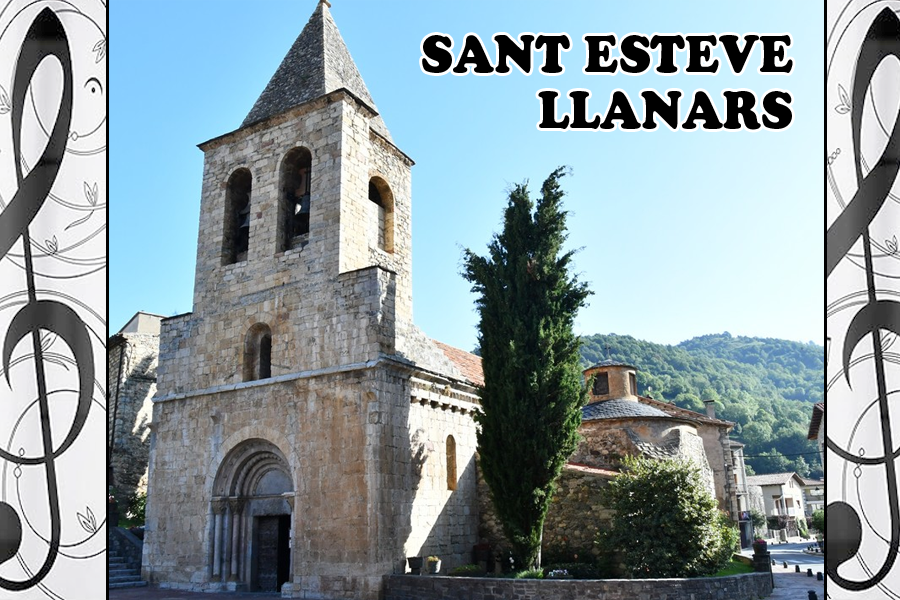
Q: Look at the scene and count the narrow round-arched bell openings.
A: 3